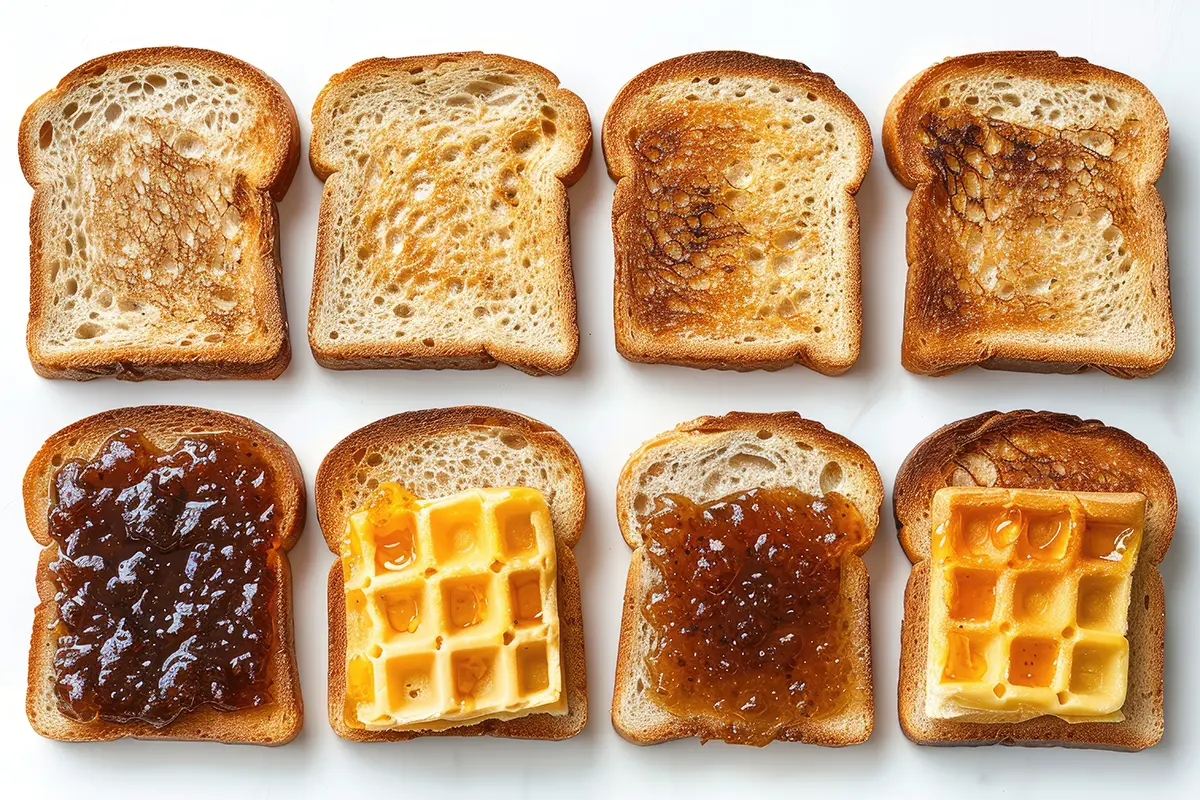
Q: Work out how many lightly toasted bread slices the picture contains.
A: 2